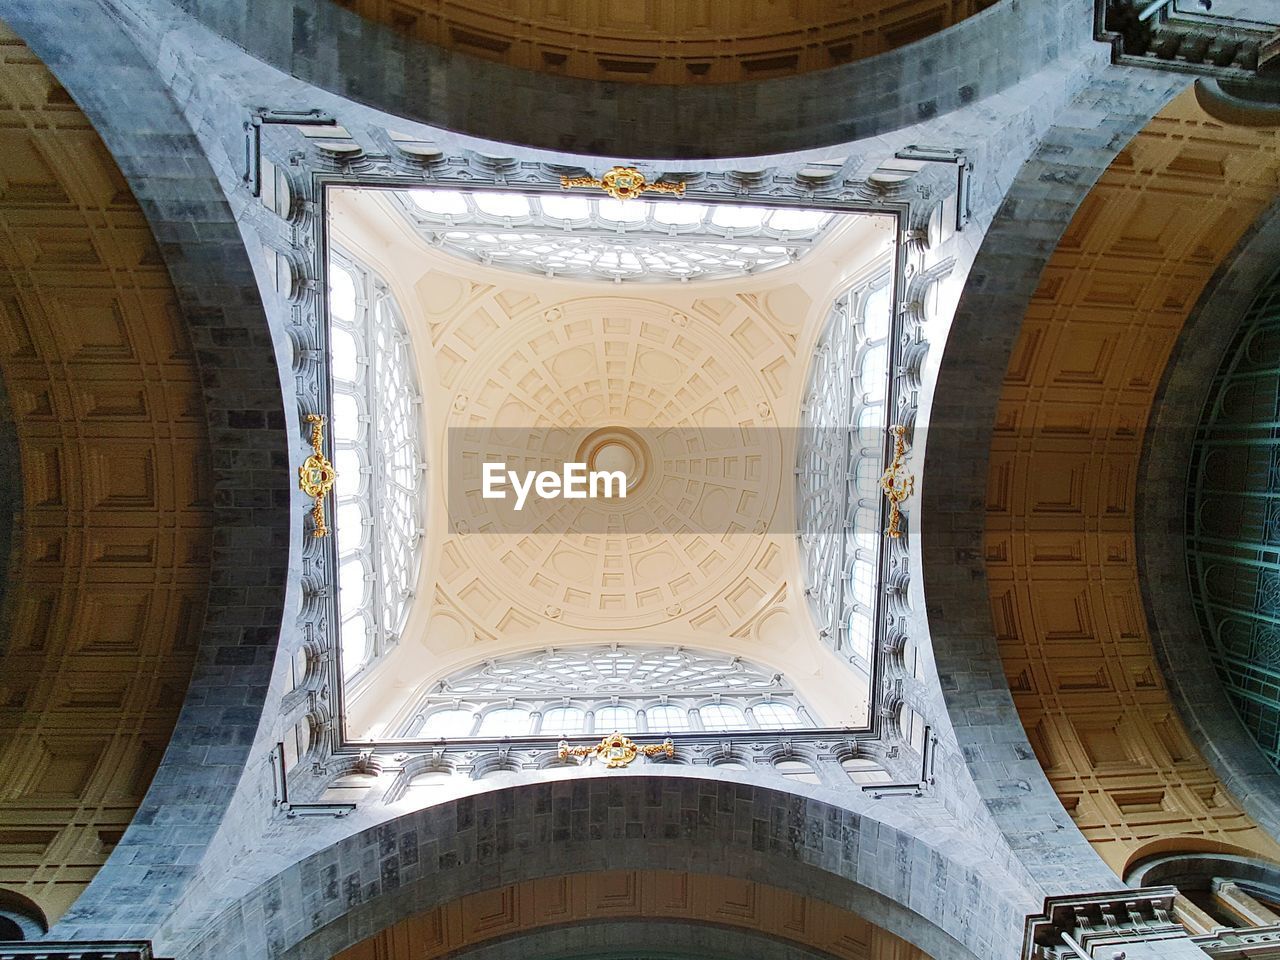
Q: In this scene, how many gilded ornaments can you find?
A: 4